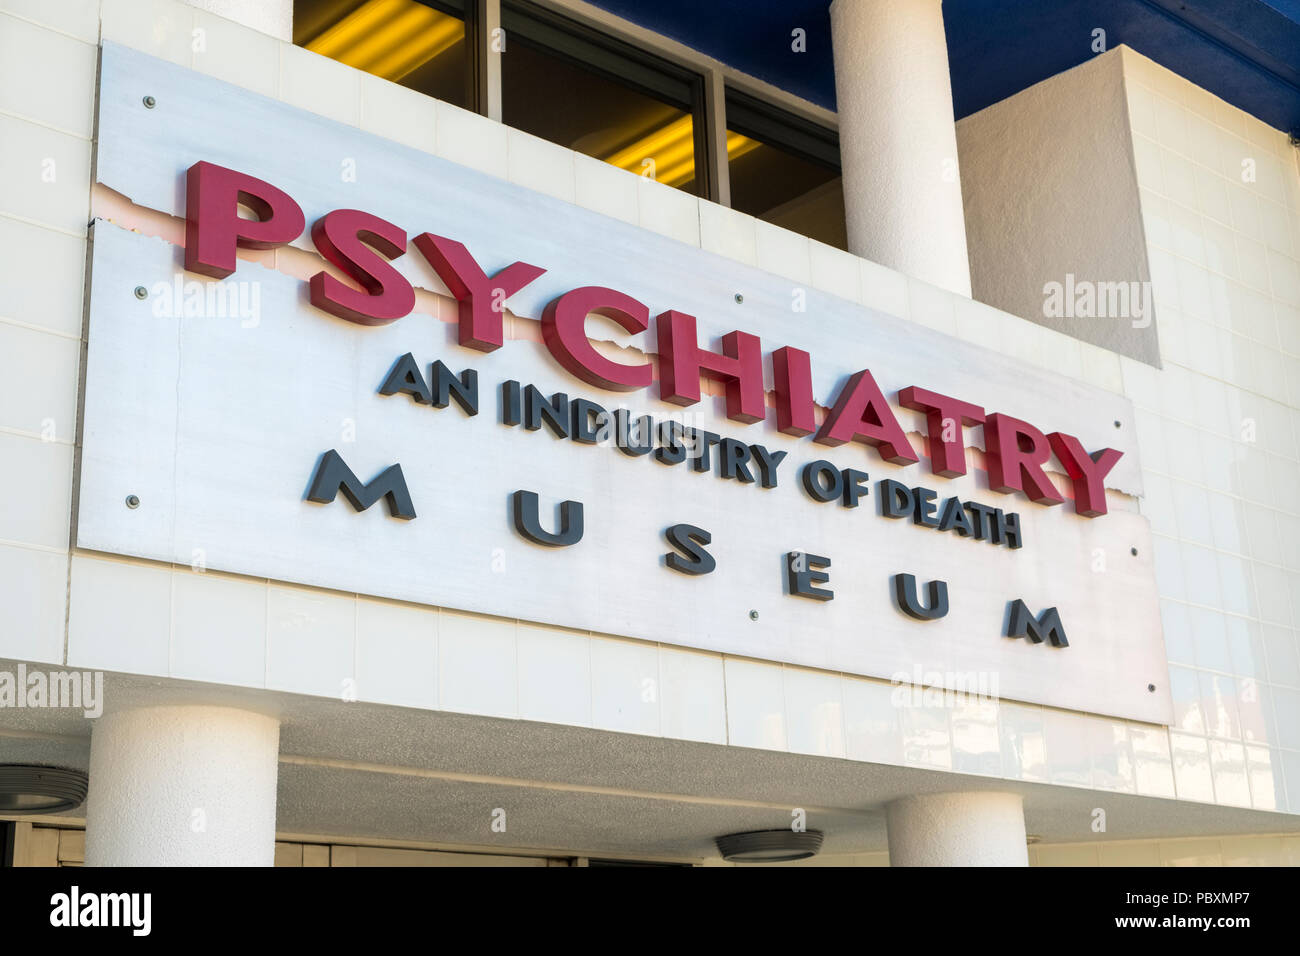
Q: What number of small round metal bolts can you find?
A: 8